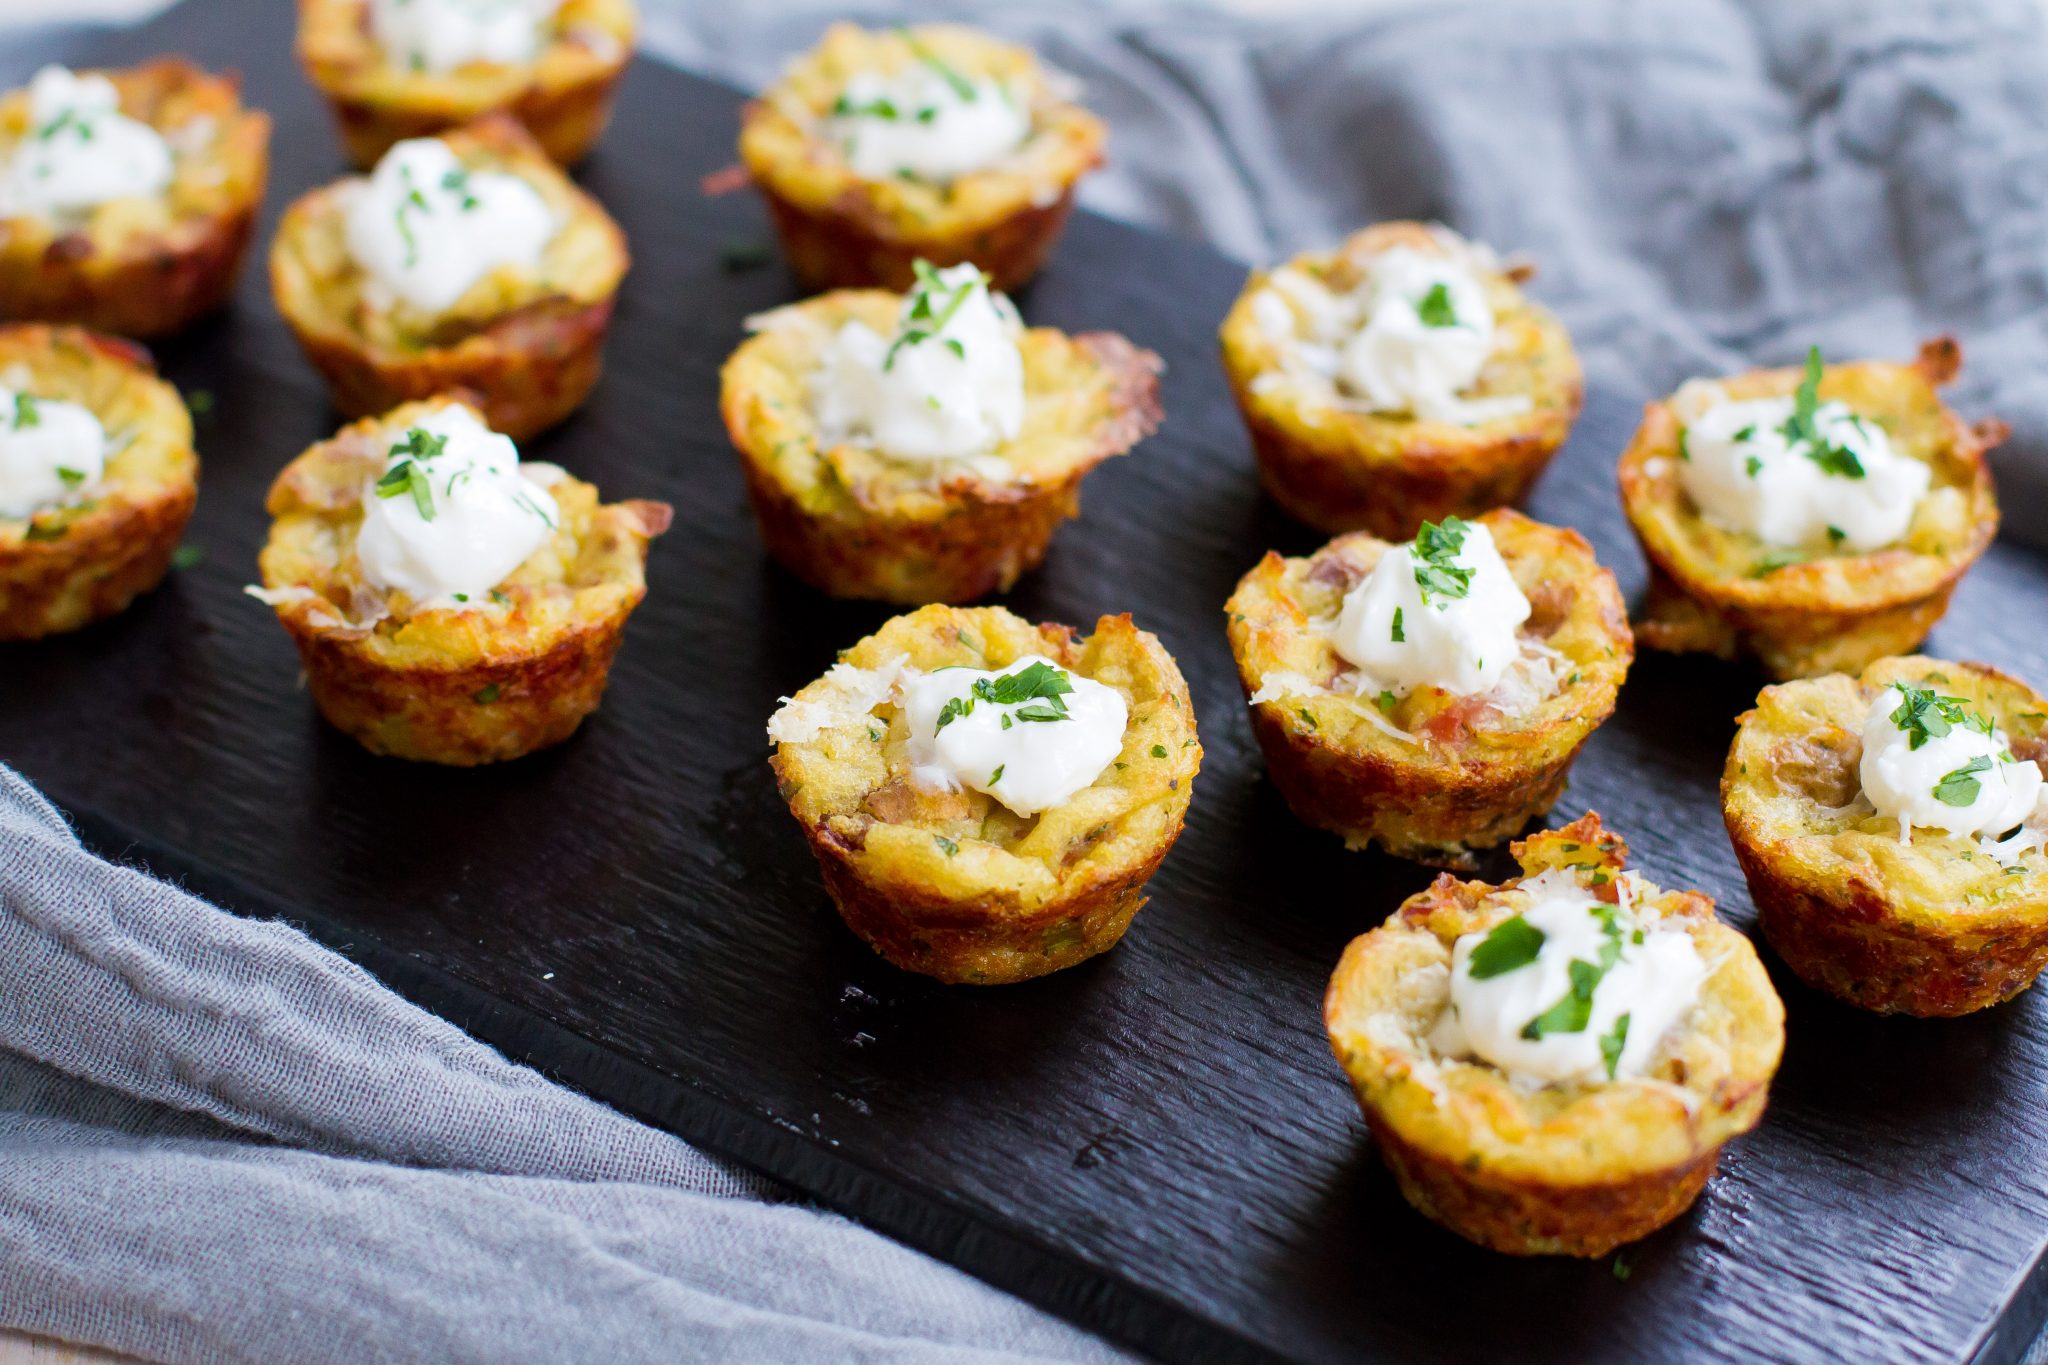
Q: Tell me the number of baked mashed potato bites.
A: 13